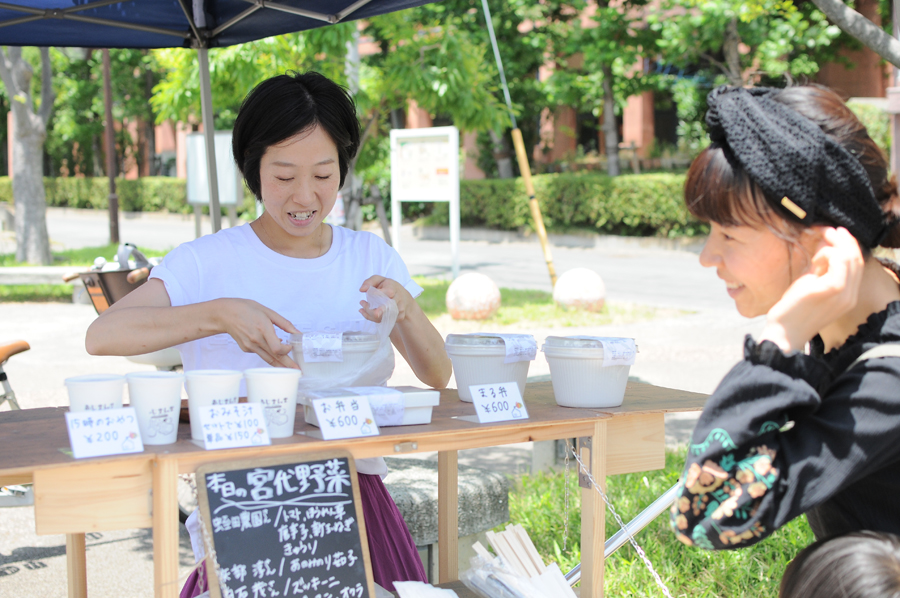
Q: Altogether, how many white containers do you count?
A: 8